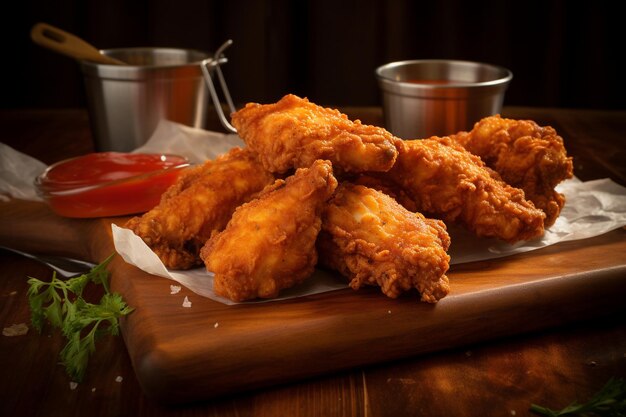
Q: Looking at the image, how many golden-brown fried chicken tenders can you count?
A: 6